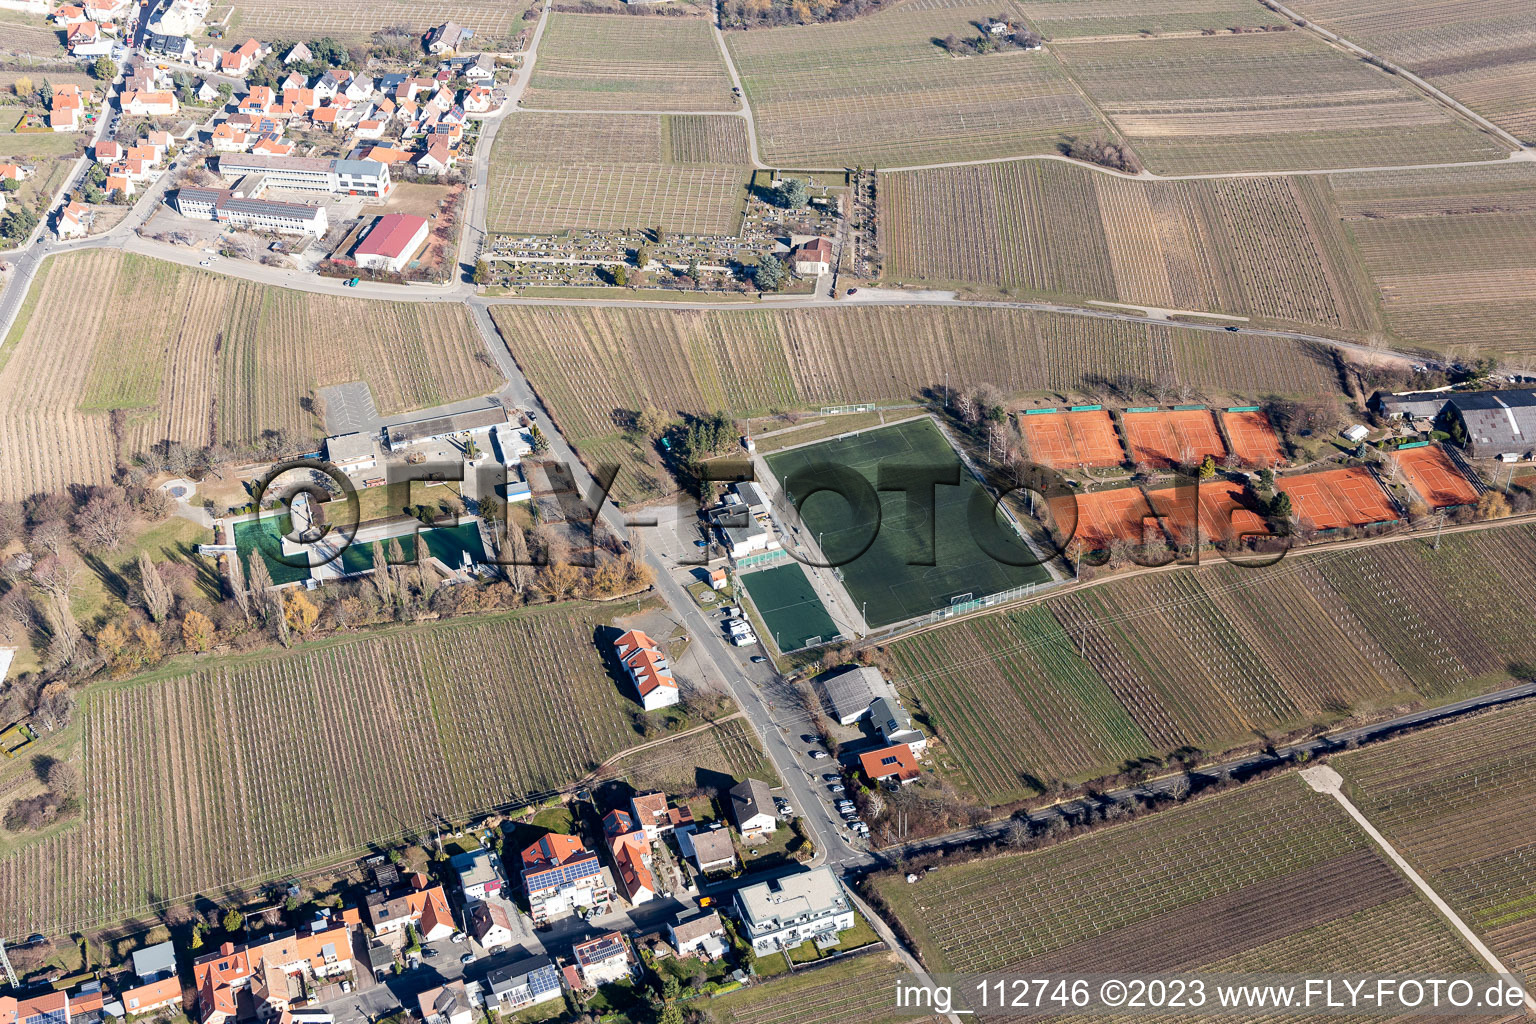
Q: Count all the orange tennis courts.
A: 12